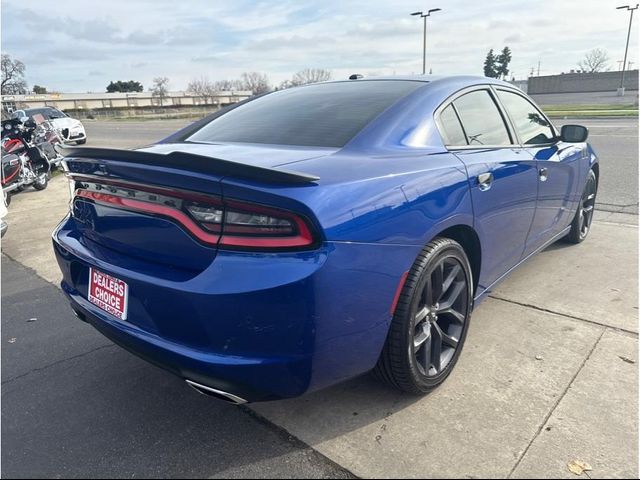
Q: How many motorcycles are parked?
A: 2